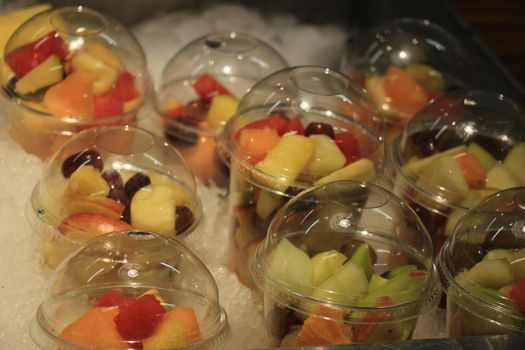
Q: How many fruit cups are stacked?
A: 9